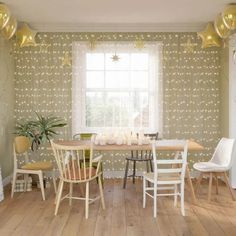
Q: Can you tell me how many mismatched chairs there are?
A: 6